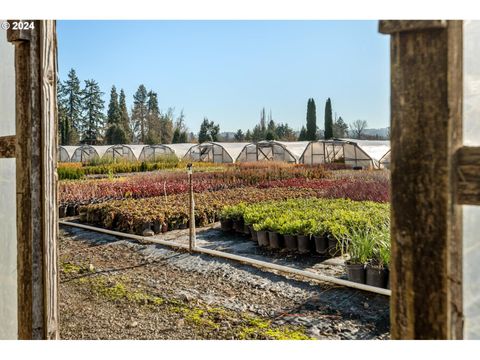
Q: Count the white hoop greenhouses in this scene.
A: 8